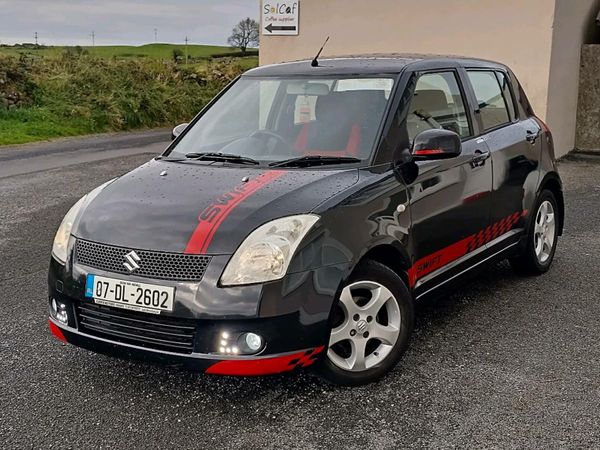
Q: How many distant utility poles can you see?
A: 4